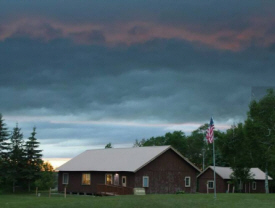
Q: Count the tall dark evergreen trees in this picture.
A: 3